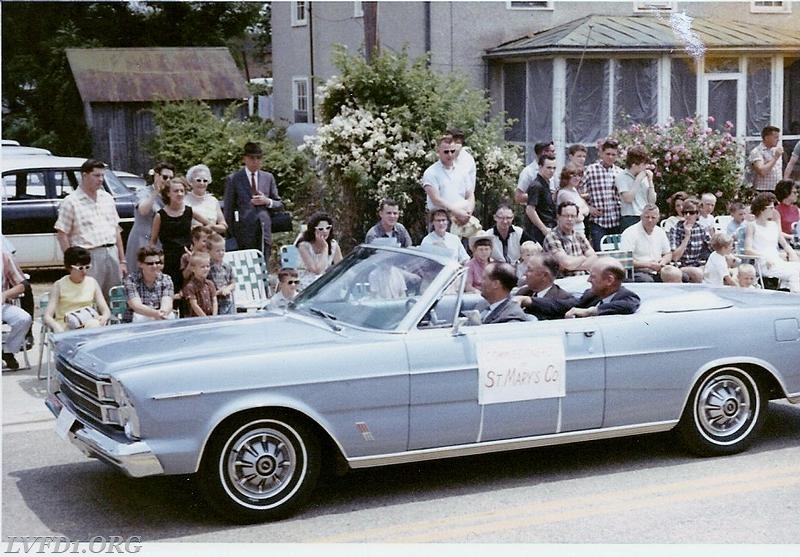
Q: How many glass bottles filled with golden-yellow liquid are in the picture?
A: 0